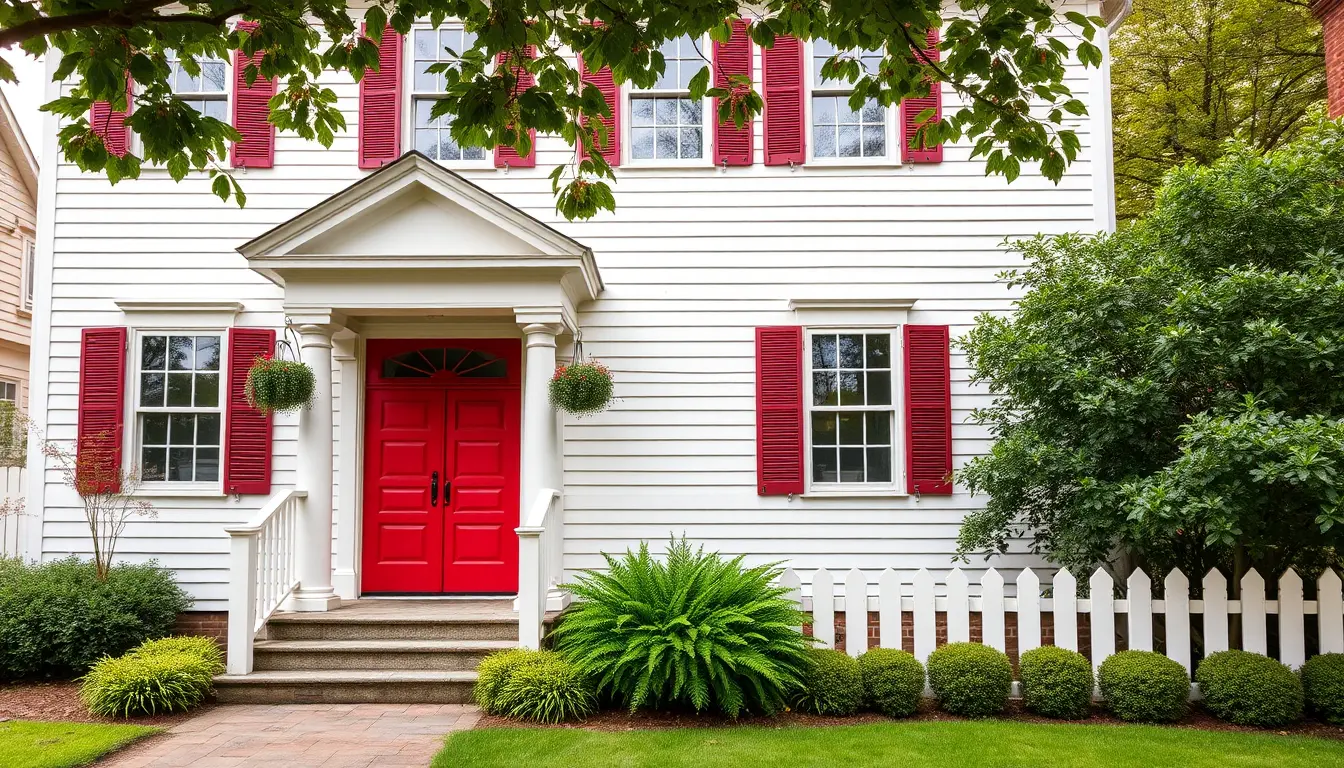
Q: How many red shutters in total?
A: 12